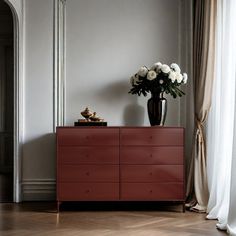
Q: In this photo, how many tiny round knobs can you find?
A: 8